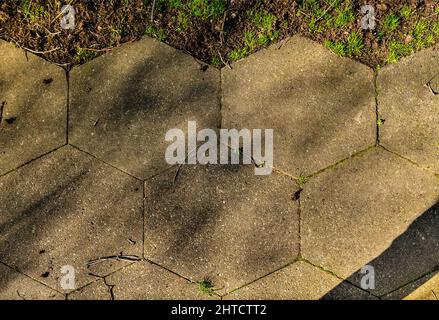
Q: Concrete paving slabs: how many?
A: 11